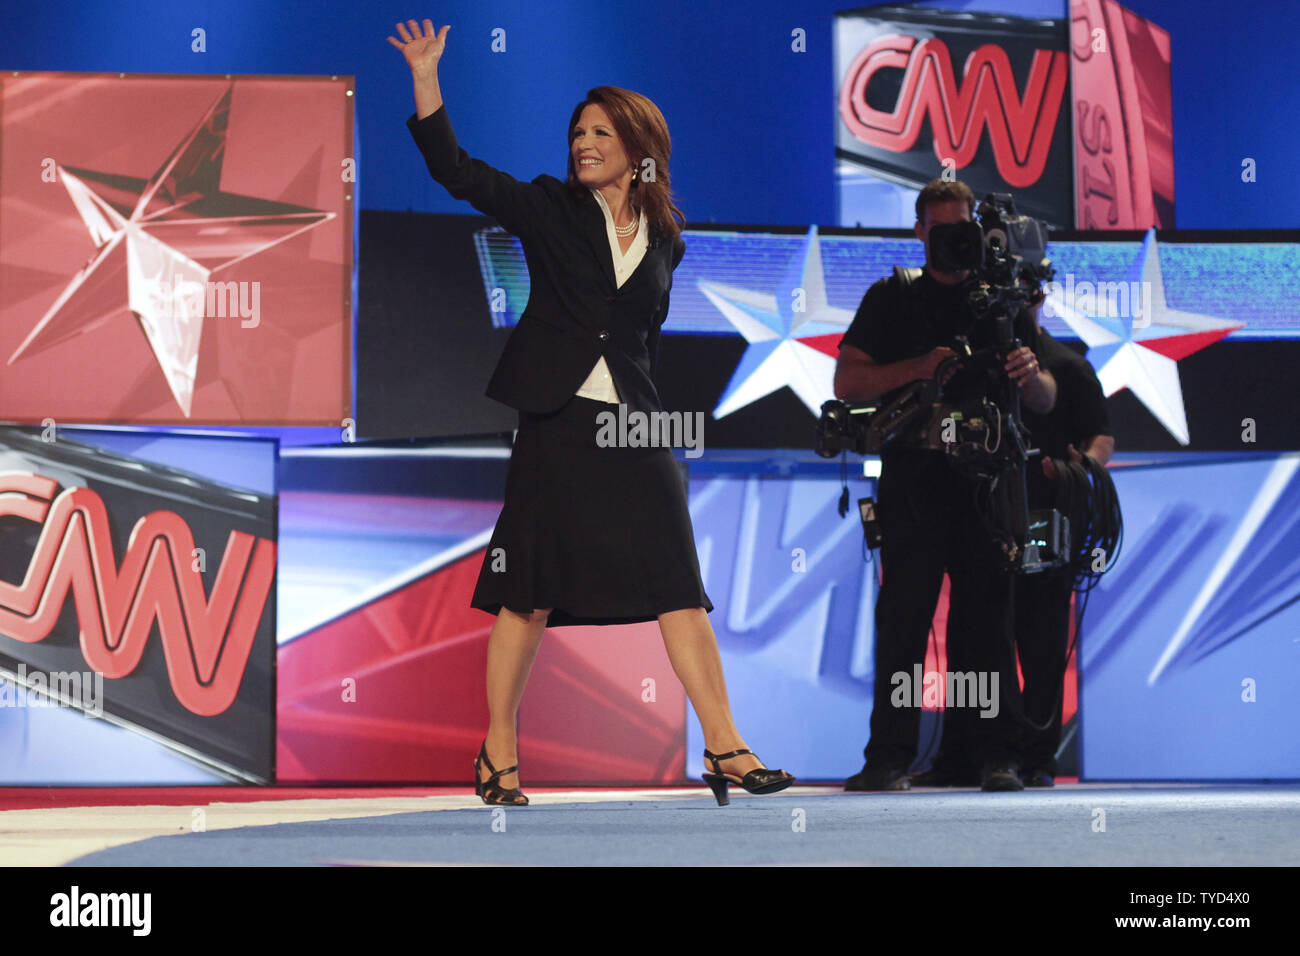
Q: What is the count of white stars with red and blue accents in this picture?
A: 2